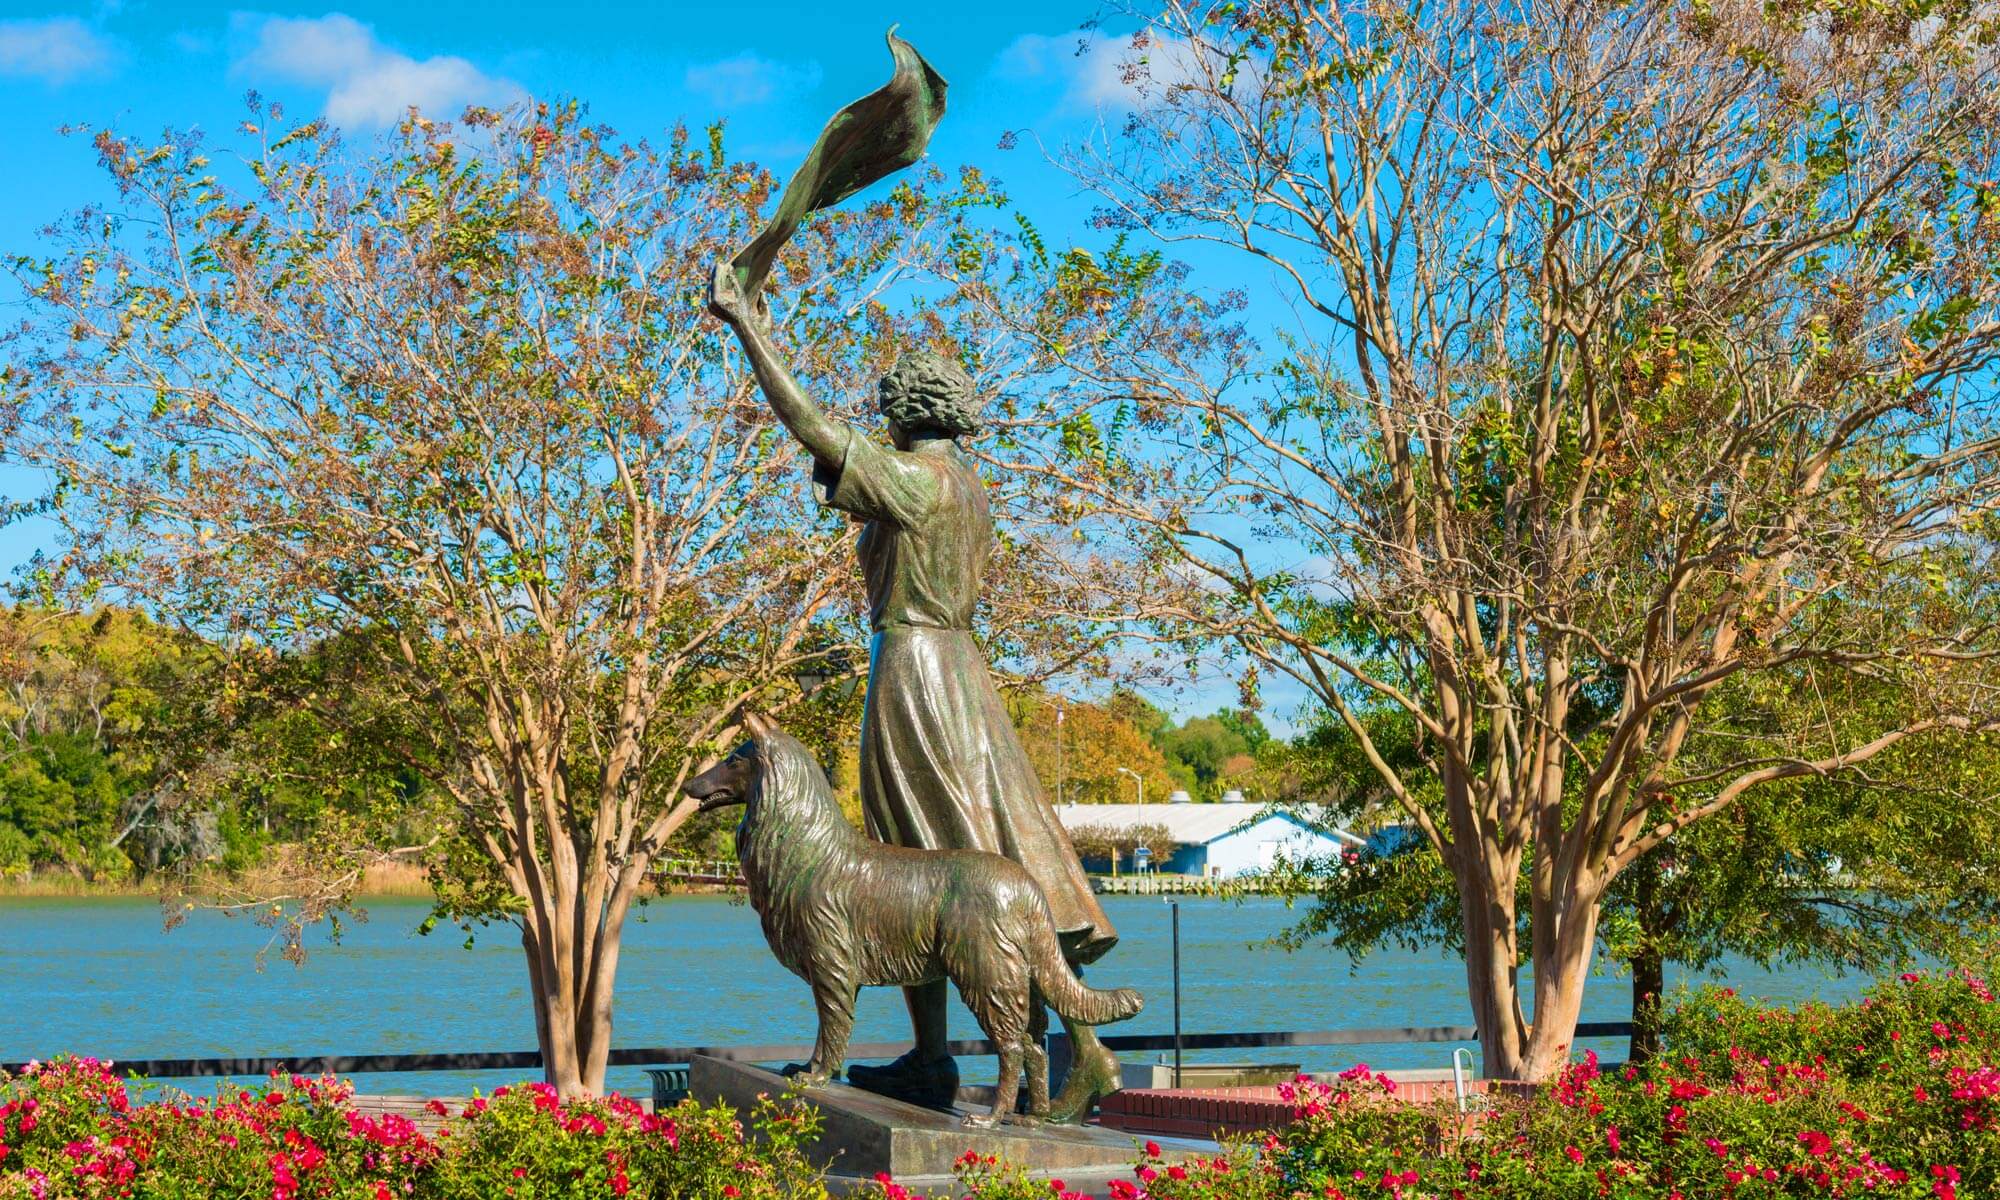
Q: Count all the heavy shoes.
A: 2